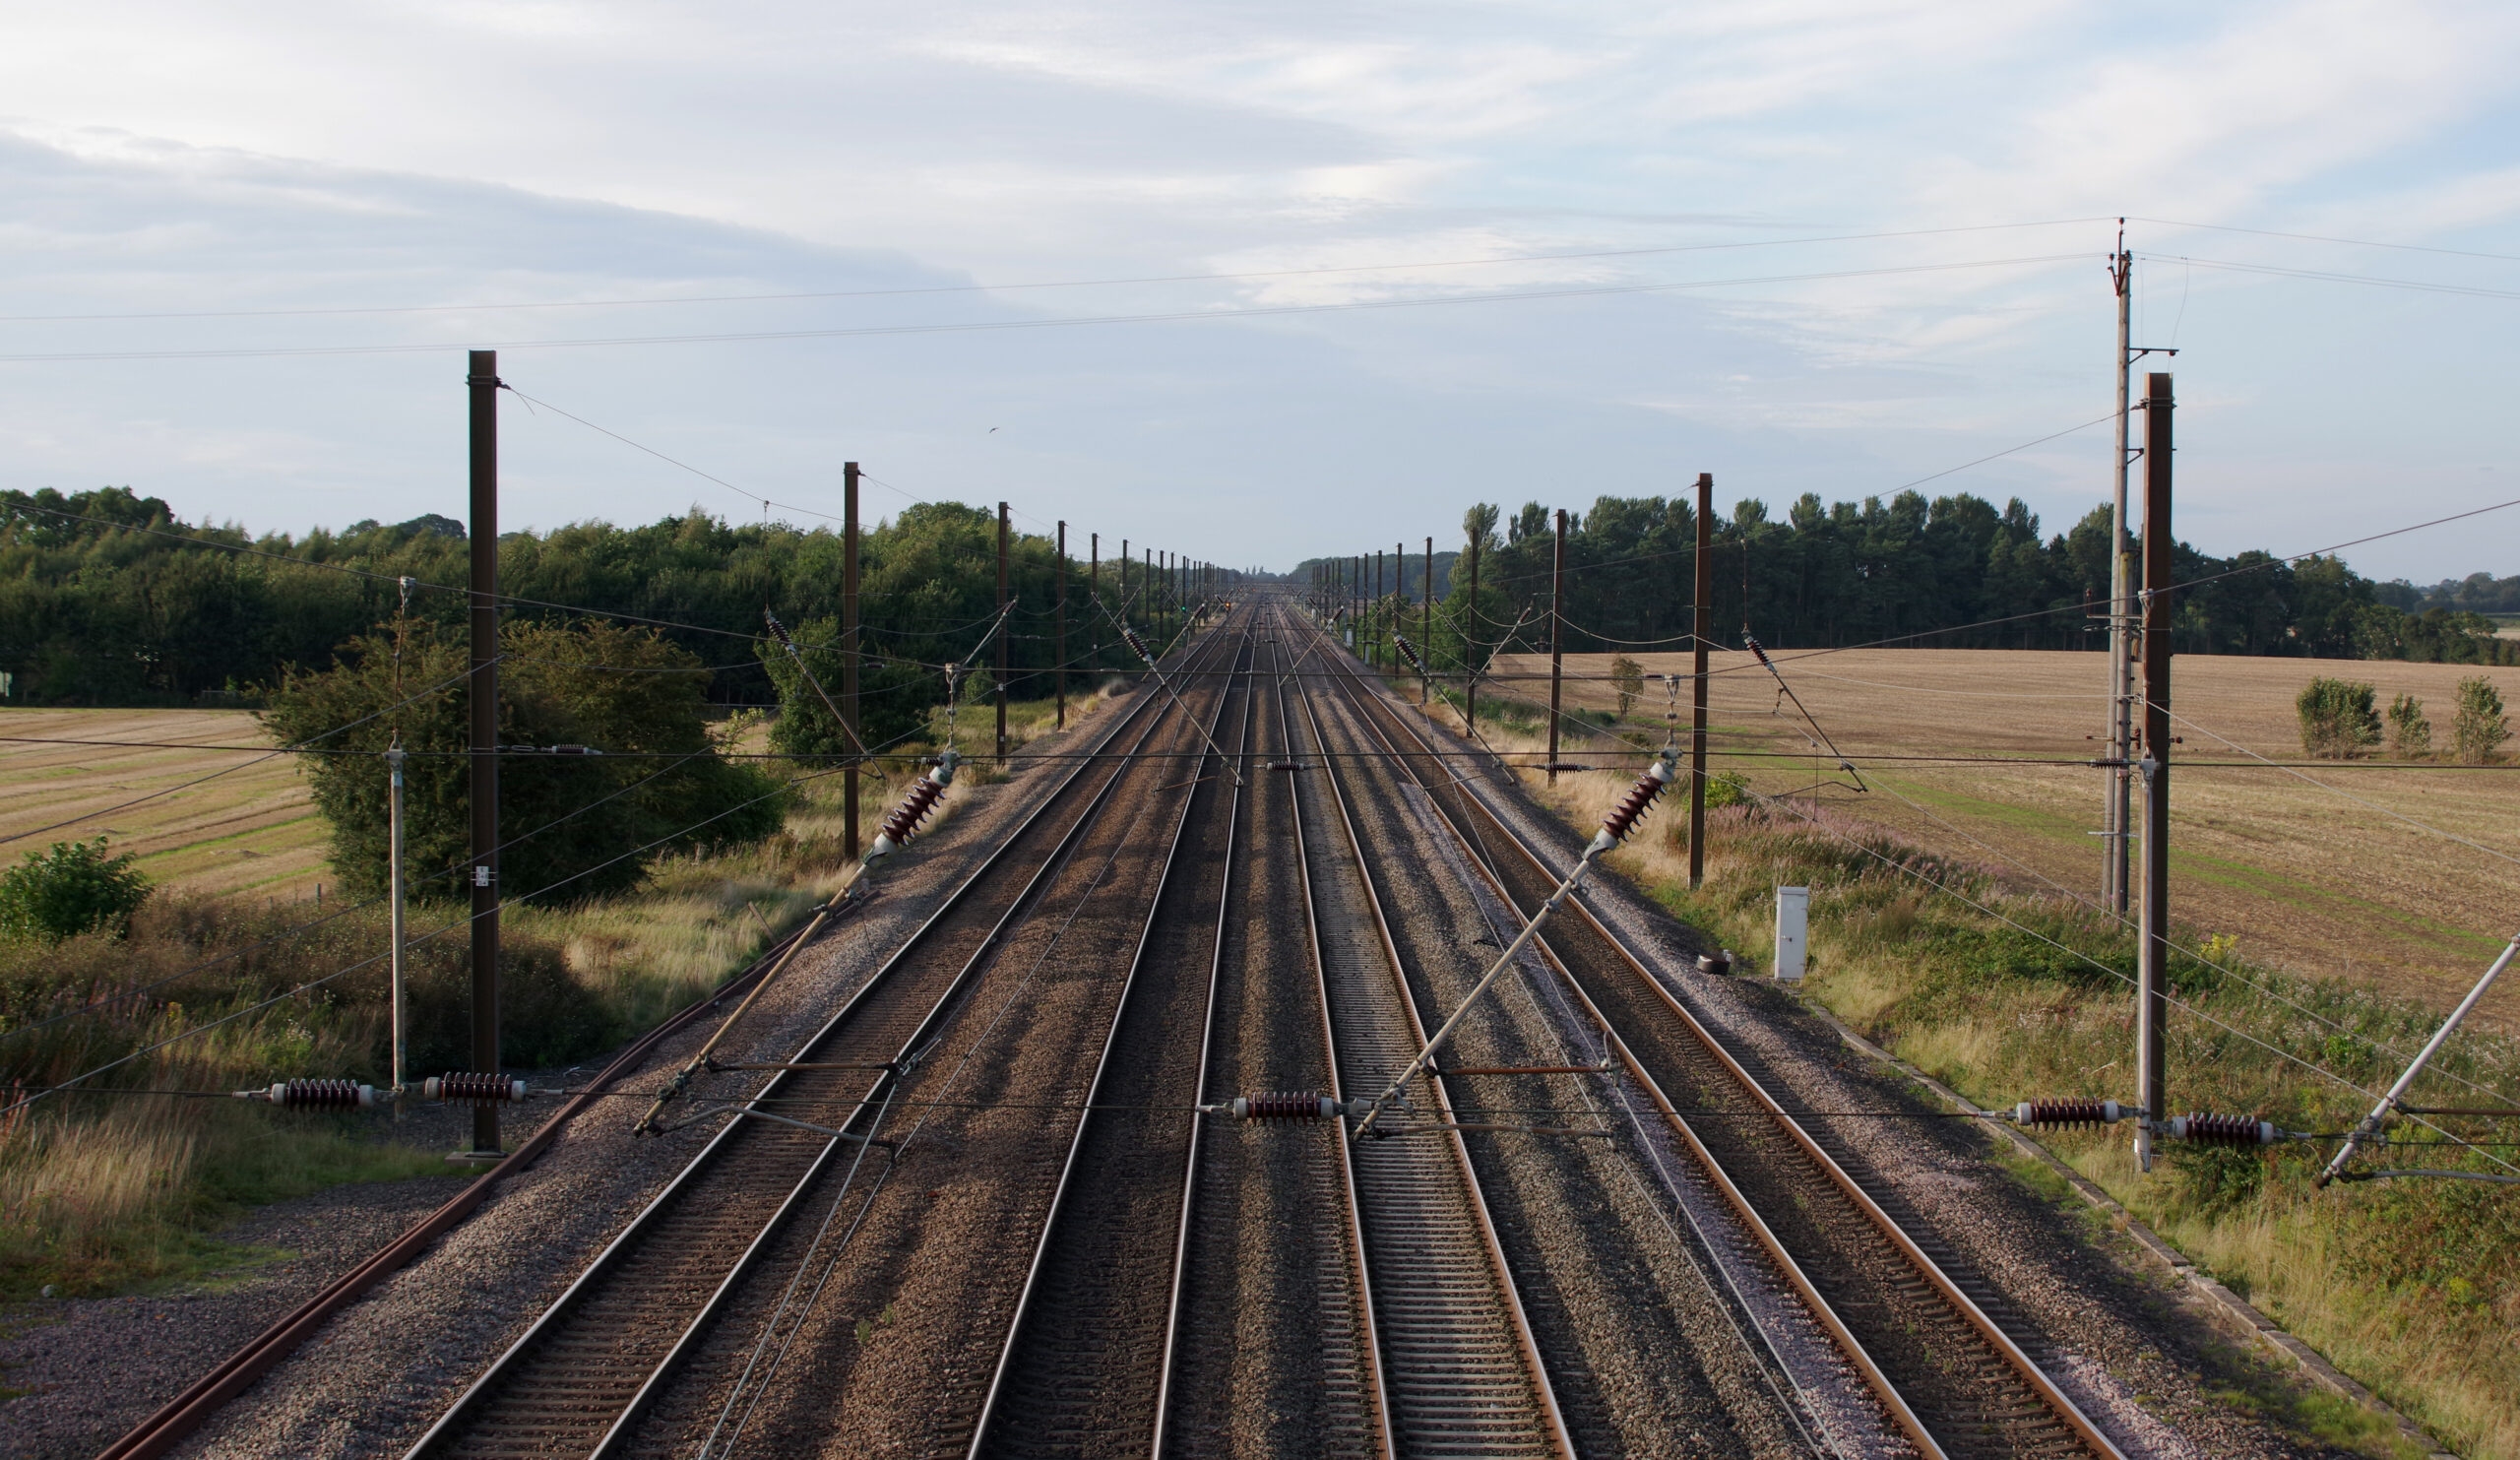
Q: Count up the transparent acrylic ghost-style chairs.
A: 0